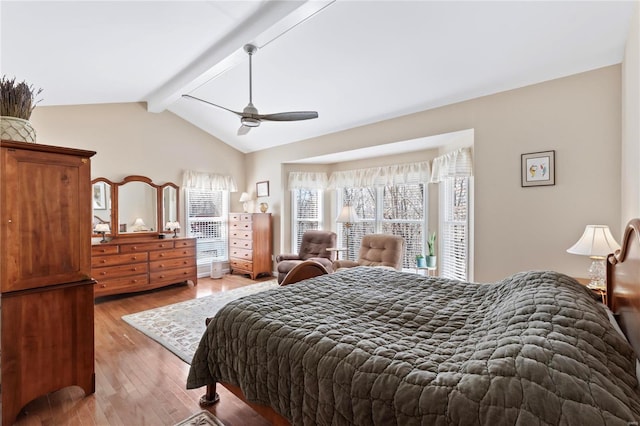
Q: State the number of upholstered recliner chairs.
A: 2